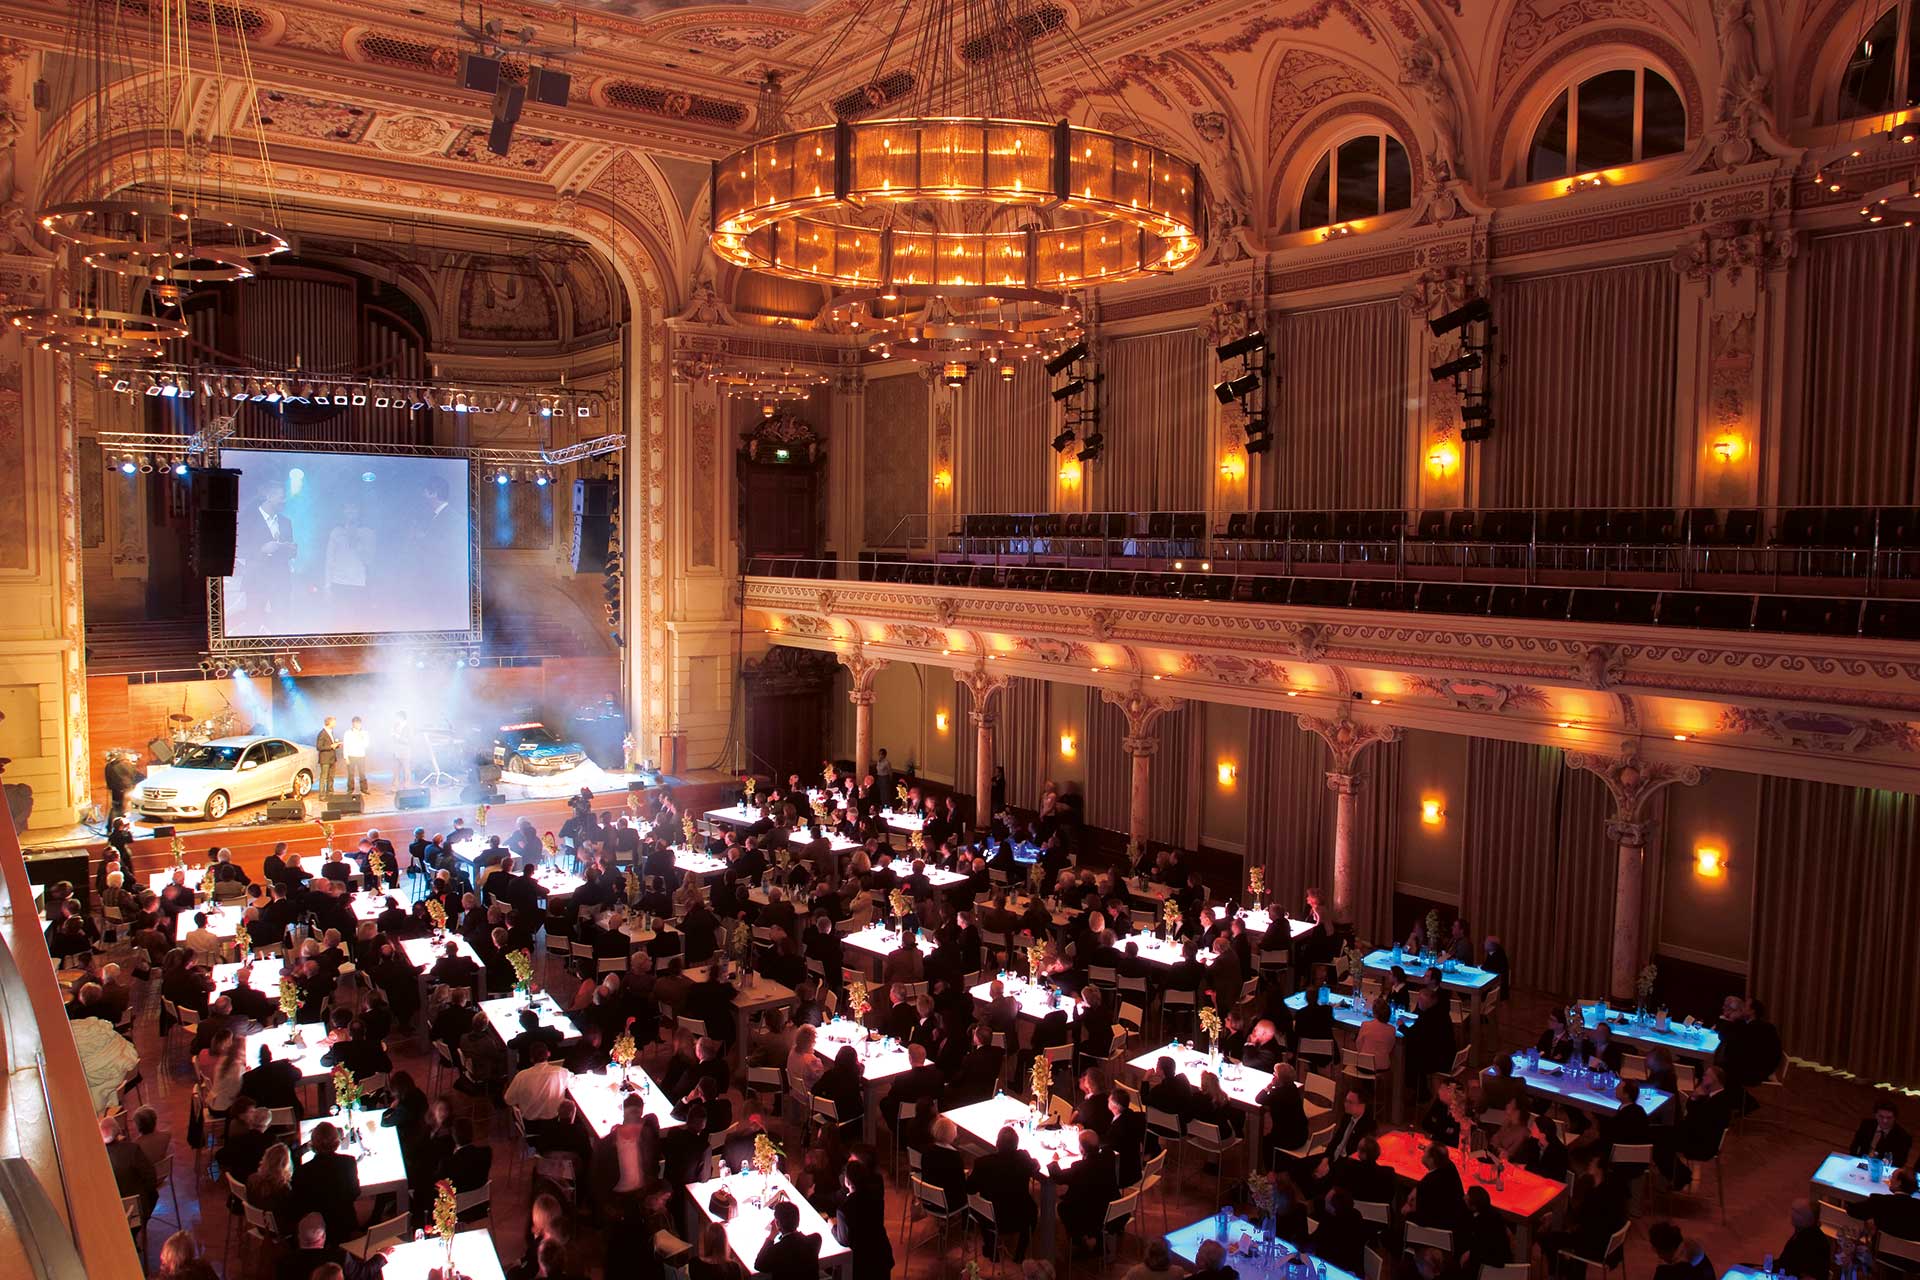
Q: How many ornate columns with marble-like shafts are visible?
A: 5